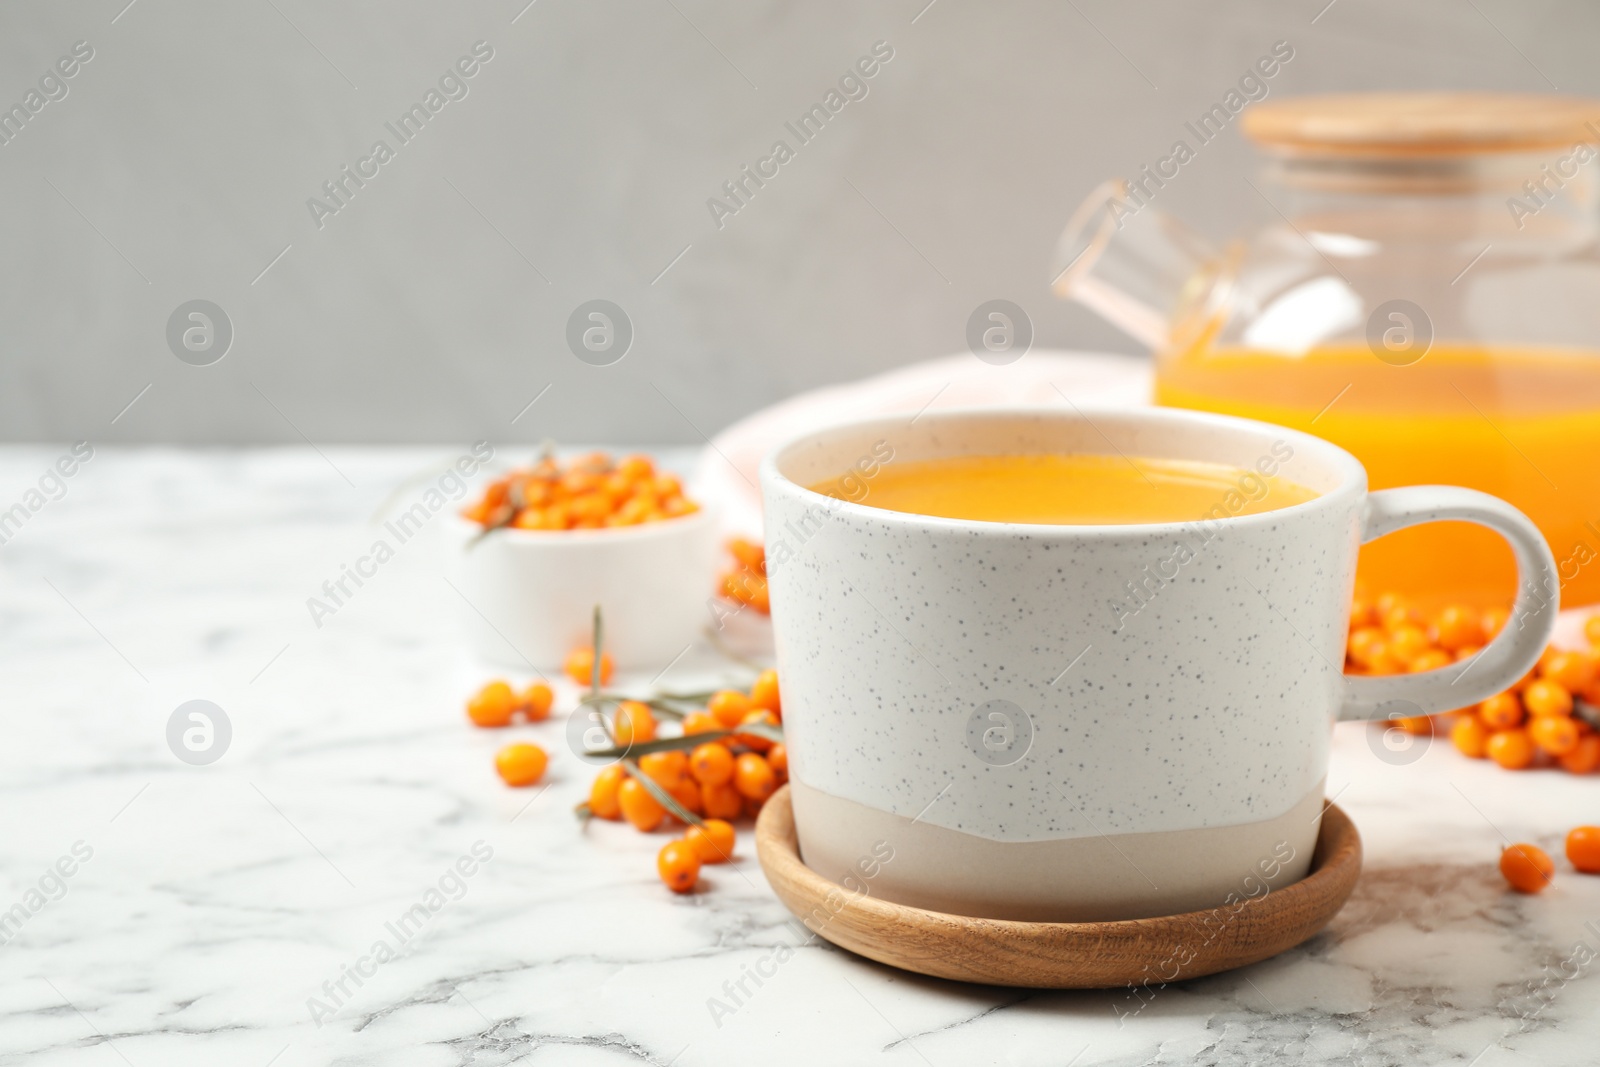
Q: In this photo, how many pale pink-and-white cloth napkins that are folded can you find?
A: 1